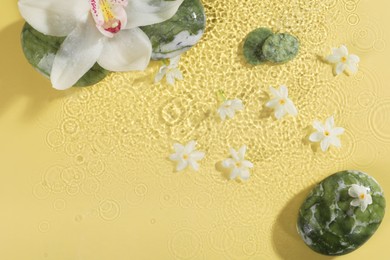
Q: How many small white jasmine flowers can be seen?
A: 8